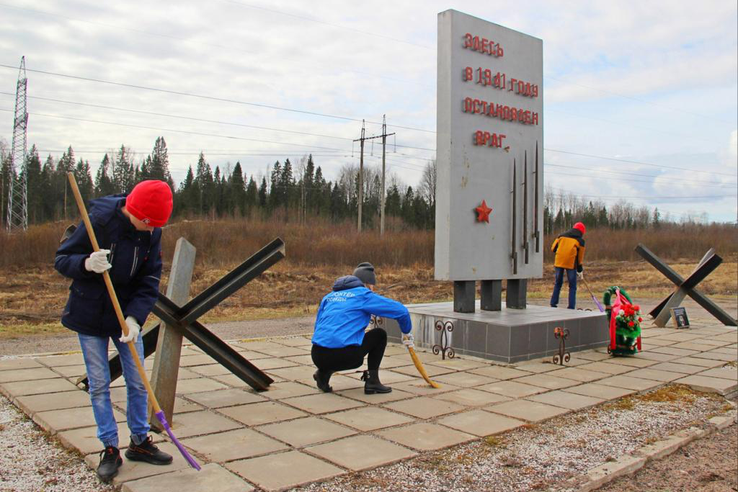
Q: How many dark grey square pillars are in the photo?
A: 3